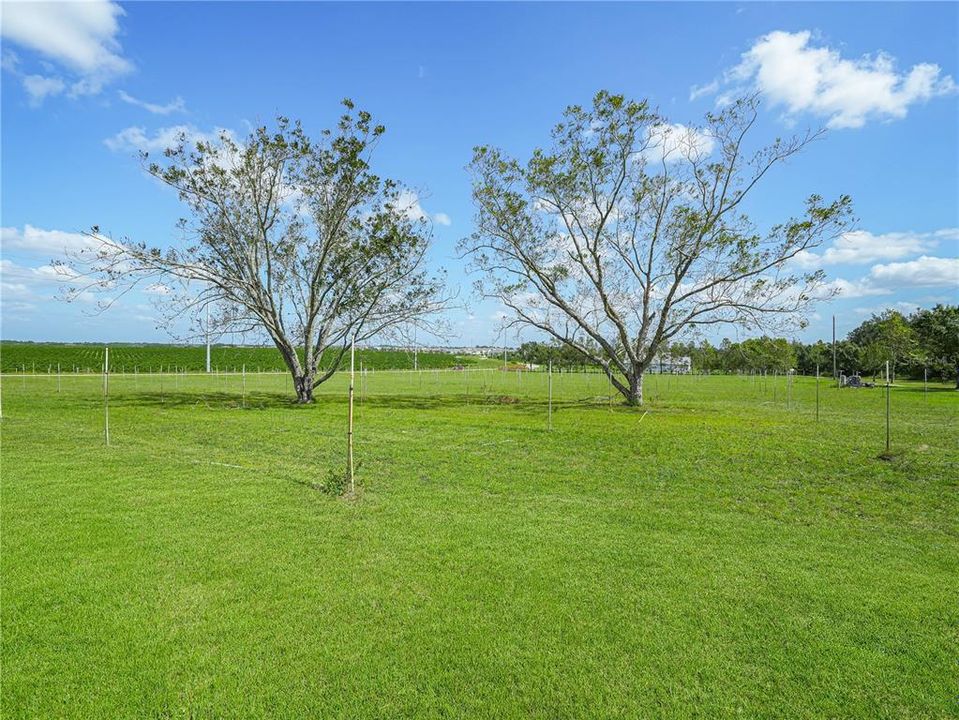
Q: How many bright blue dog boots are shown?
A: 0